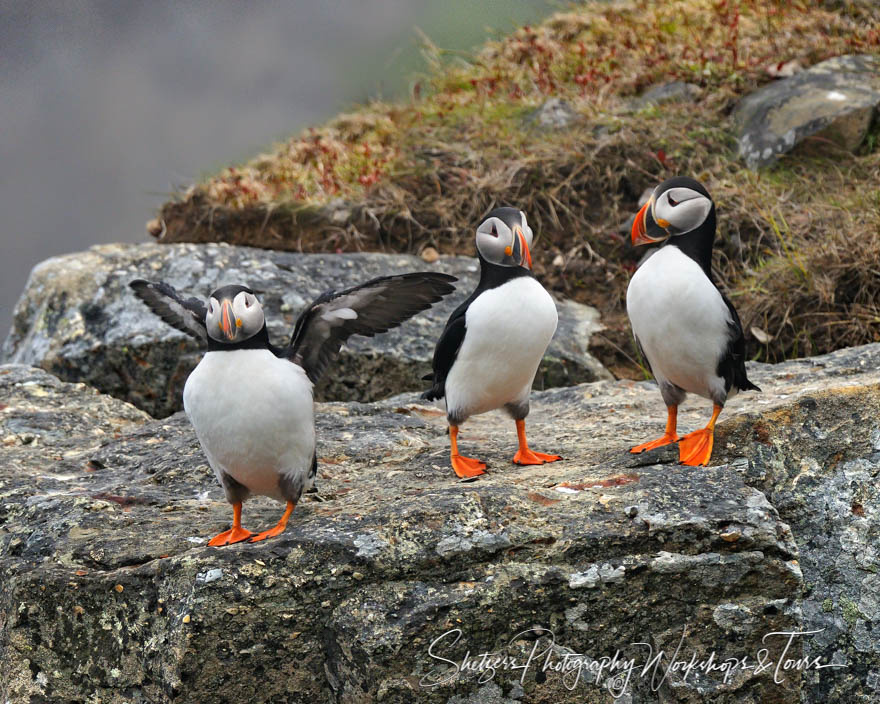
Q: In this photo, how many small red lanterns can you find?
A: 0